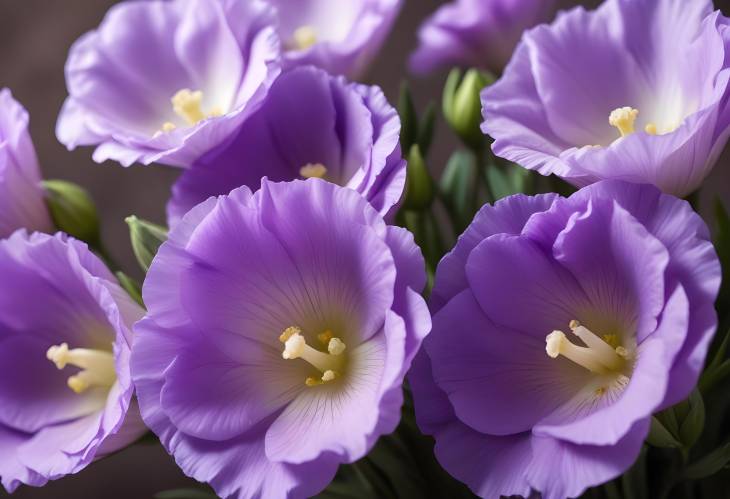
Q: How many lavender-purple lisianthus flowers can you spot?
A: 9